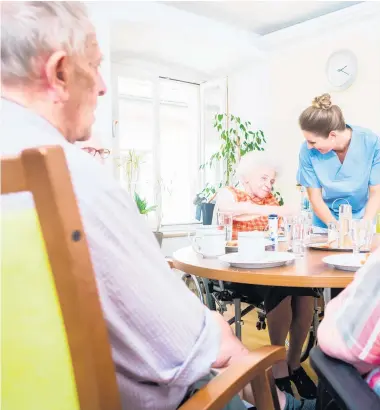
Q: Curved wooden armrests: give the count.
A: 1